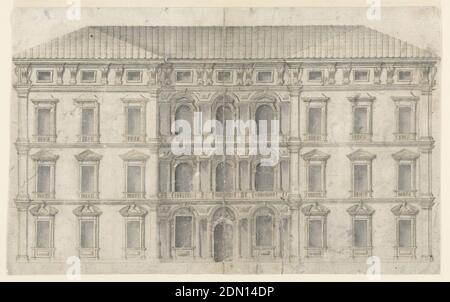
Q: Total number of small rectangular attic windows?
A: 9